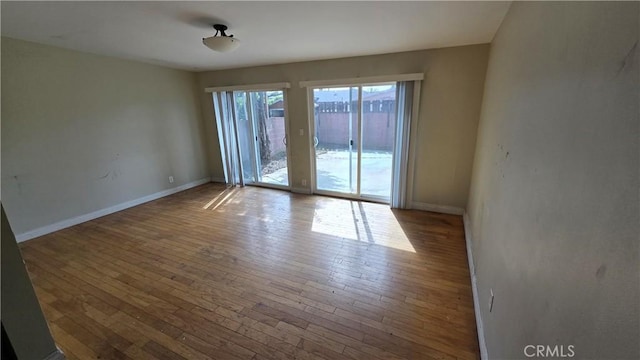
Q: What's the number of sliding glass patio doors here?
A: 2